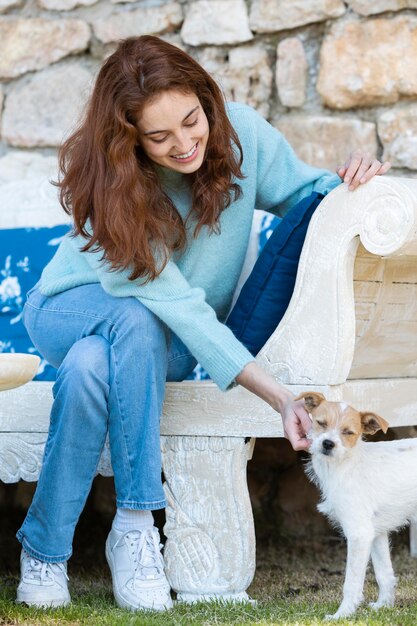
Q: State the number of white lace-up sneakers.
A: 2